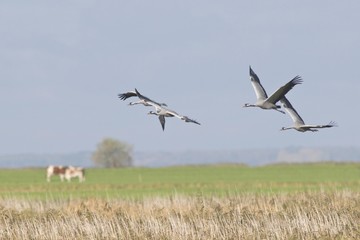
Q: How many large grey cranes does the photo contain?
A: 4